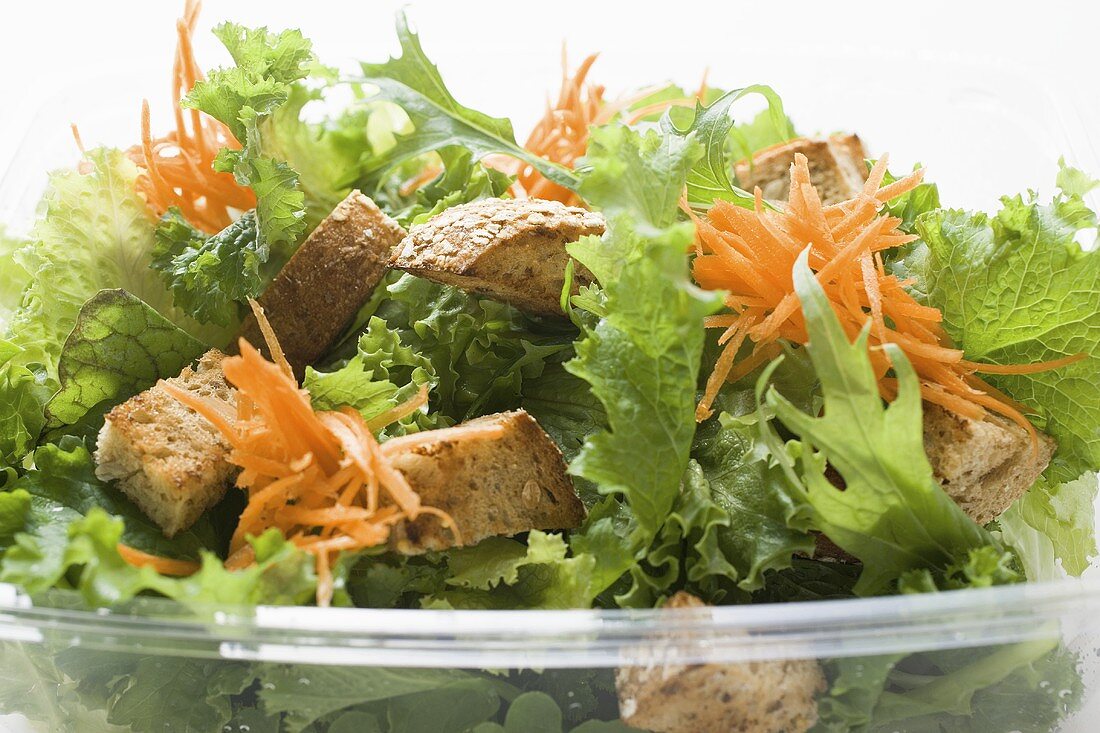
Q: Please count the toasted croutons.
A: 7